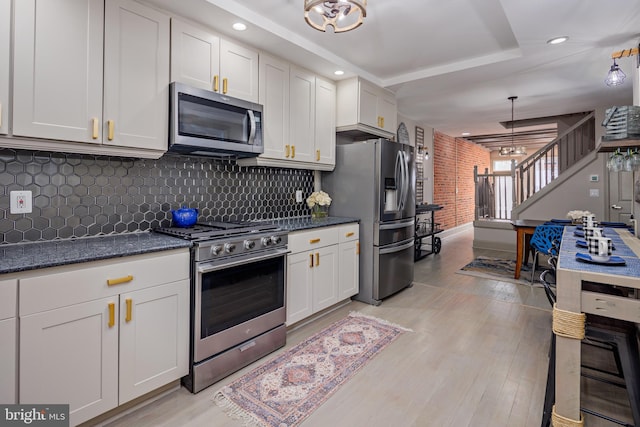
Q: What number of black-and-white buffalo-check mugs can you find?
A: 4